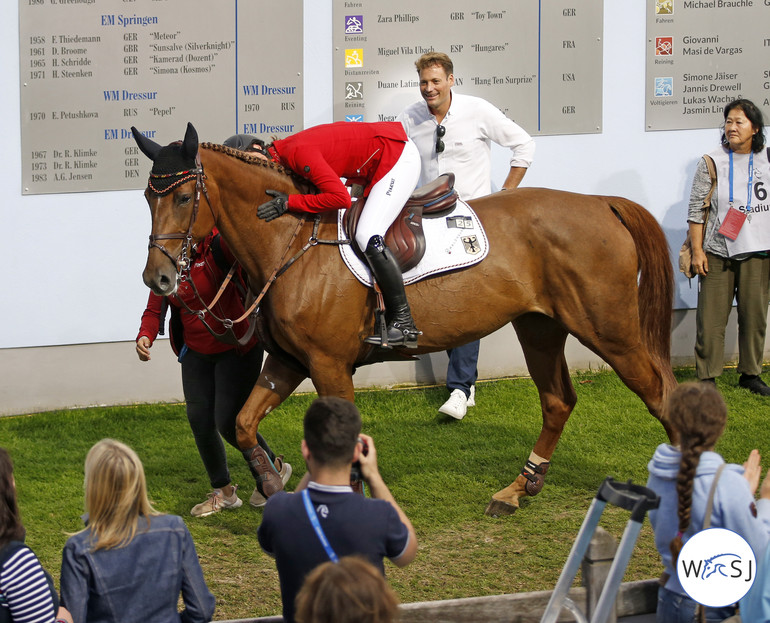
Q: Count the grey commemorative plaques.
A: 3